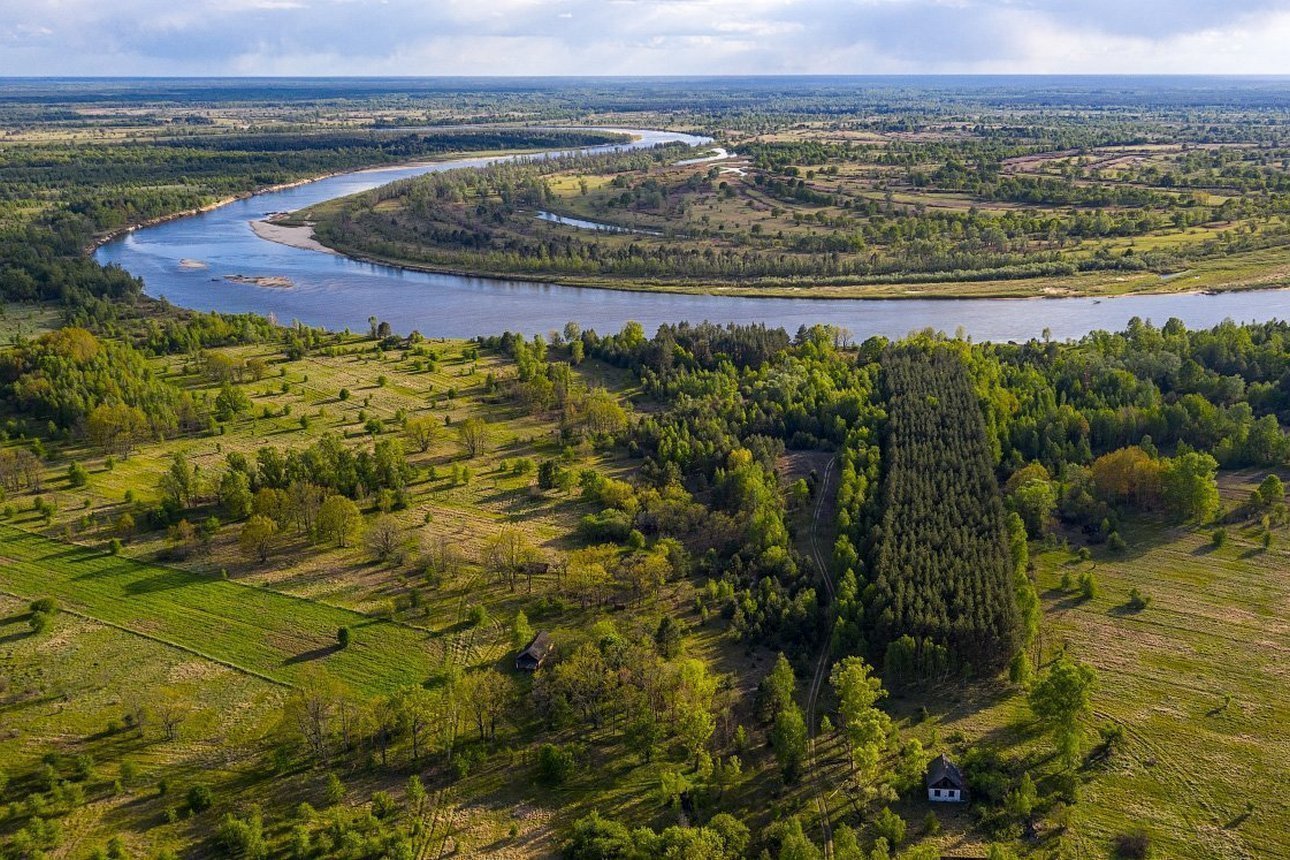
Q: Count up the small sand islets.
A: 2